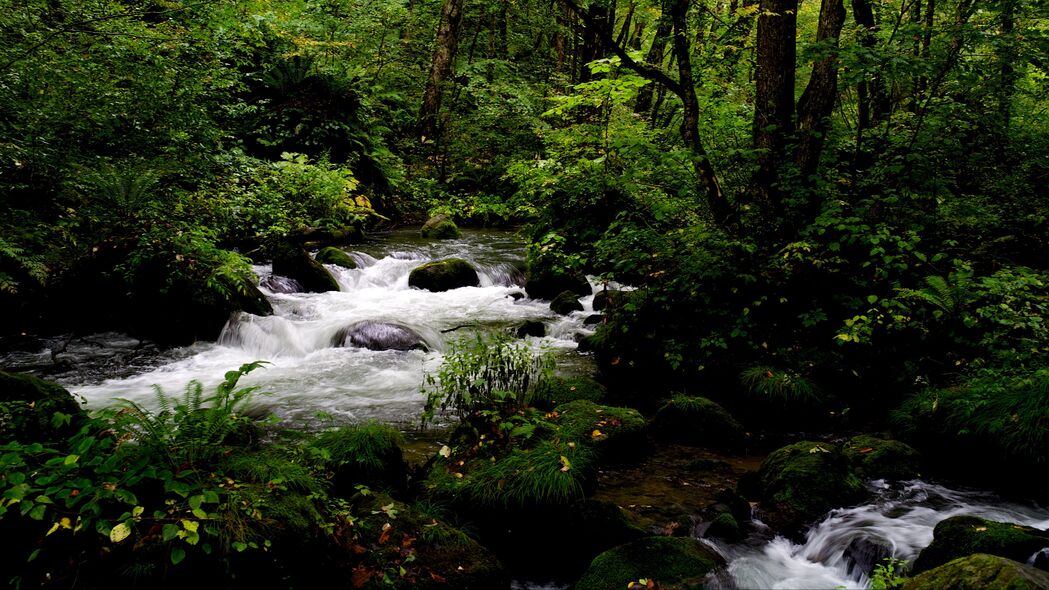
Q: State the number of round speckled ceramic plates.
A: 0